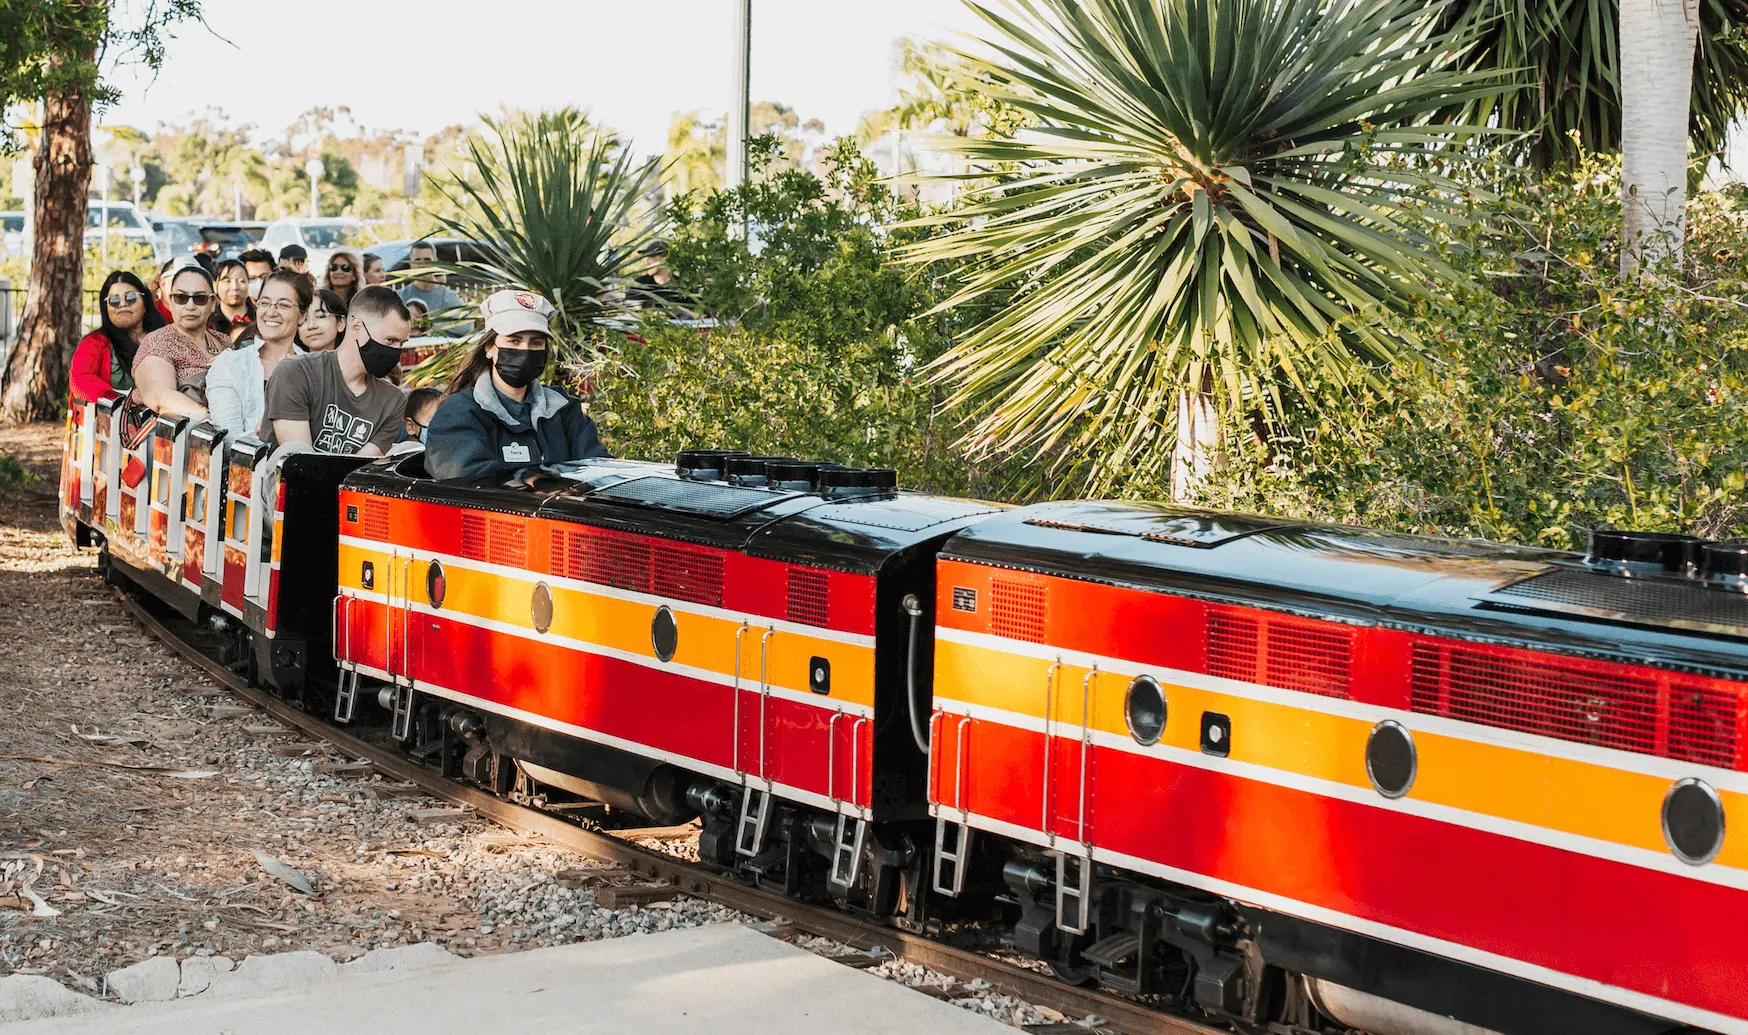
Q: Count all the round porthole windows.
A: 6